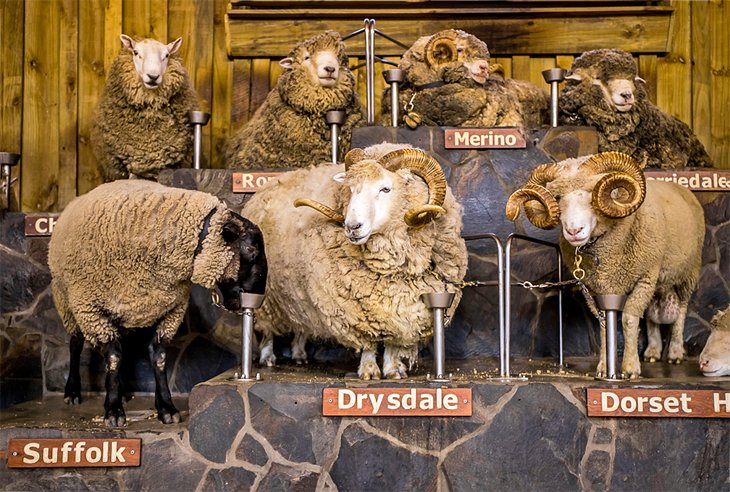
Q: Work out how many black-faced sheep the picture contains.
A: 1